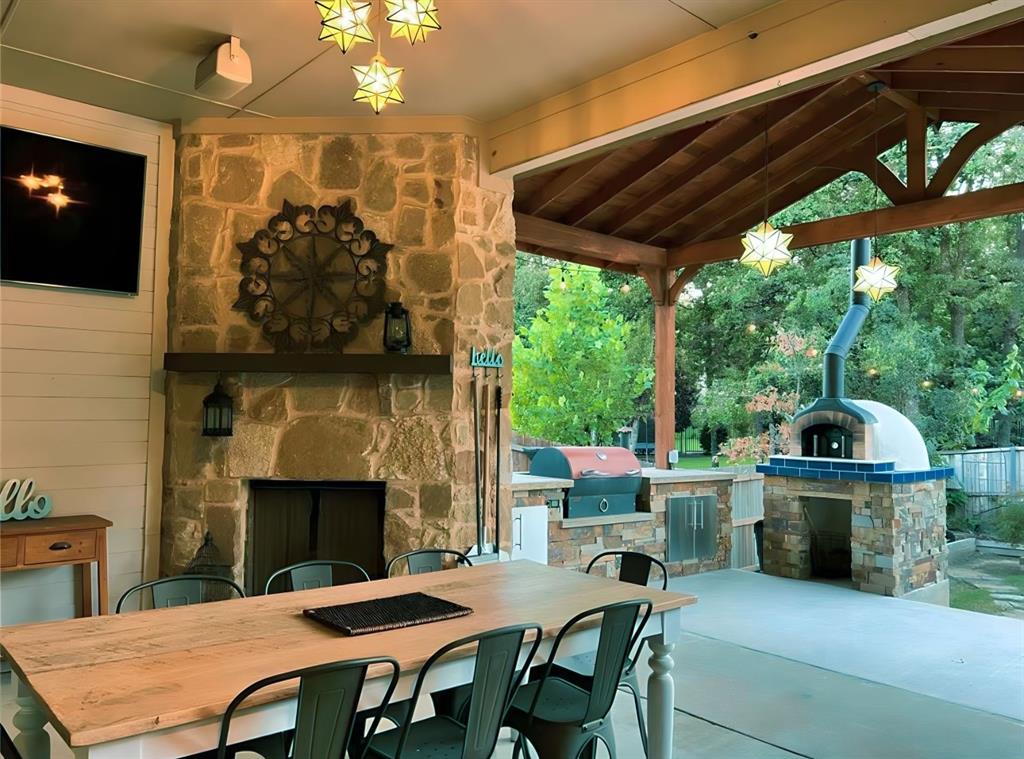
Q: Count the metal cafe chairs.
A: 7